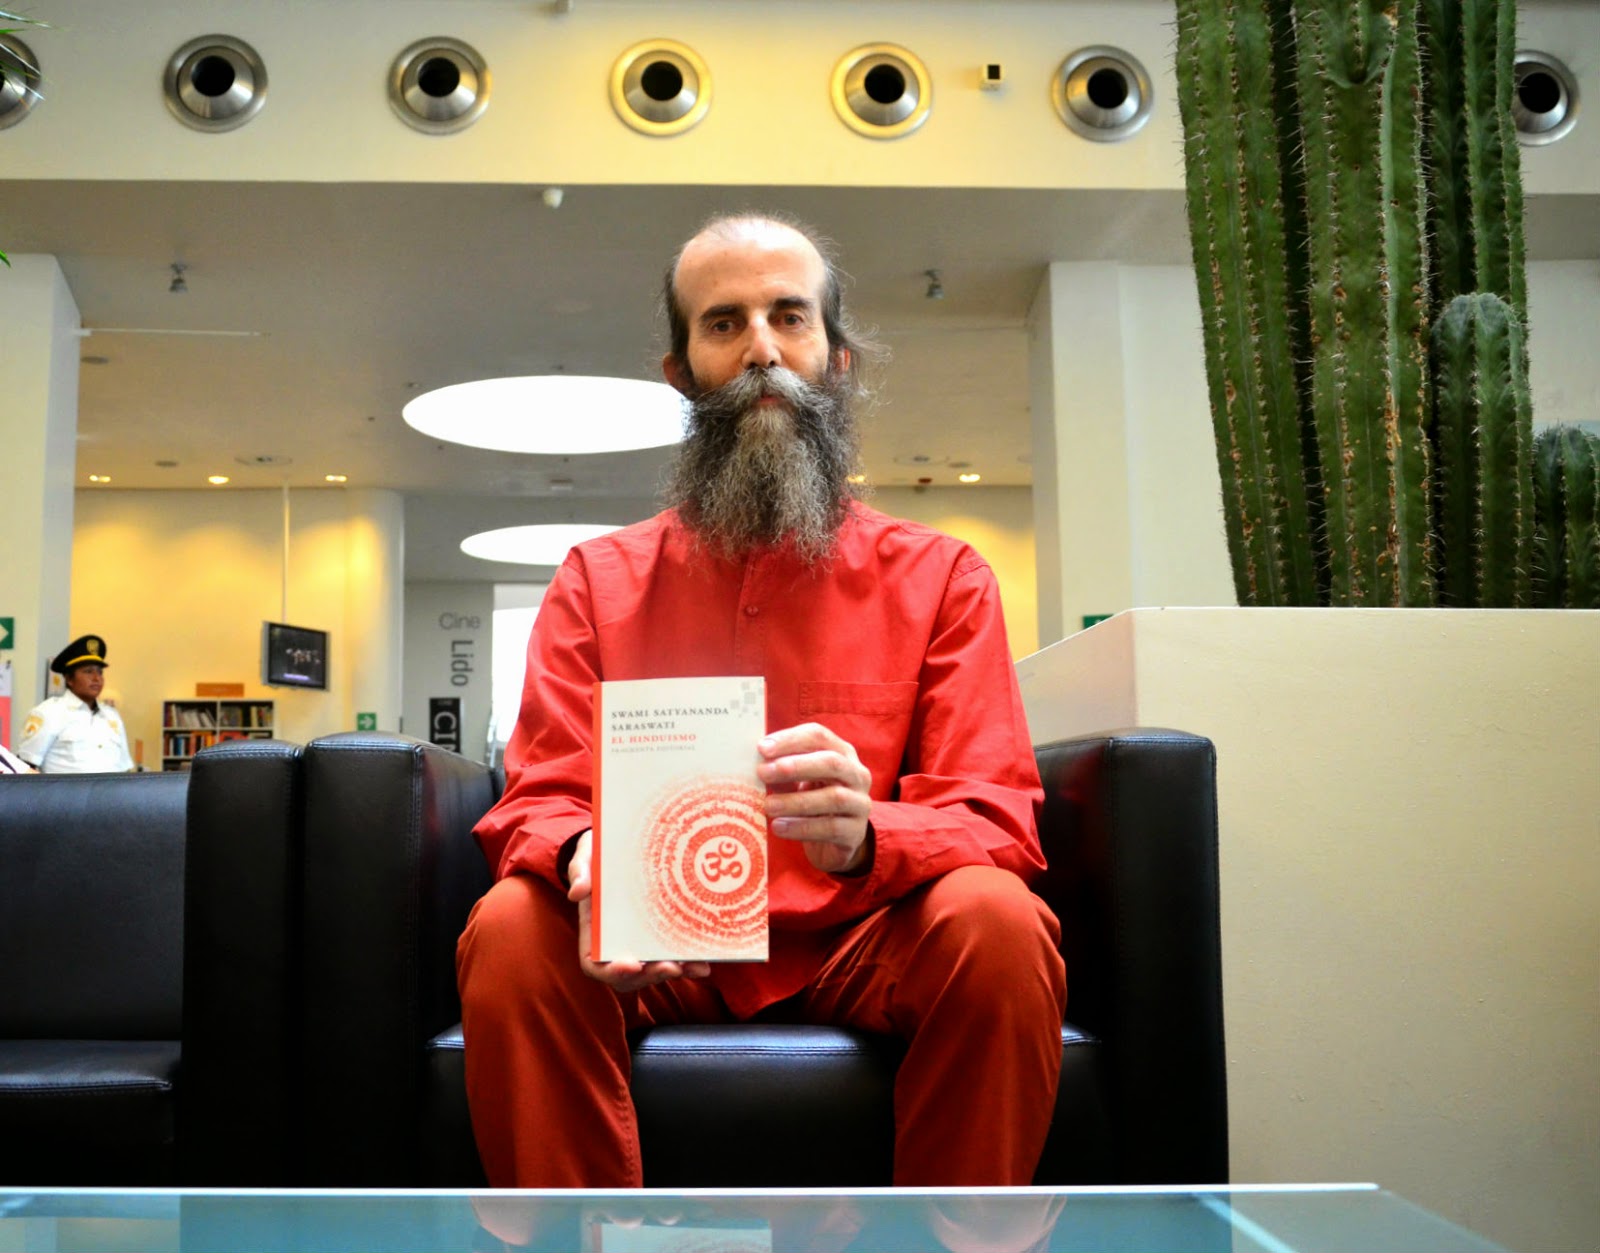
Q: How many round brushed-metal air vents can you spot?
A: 7